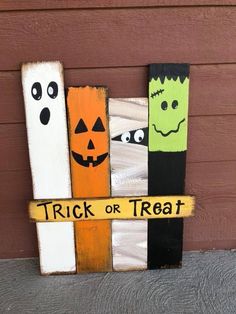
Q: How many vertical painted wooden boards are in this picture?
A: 4